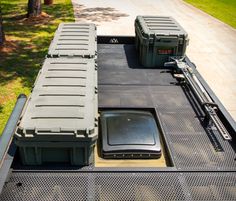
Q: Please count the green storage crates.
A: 3